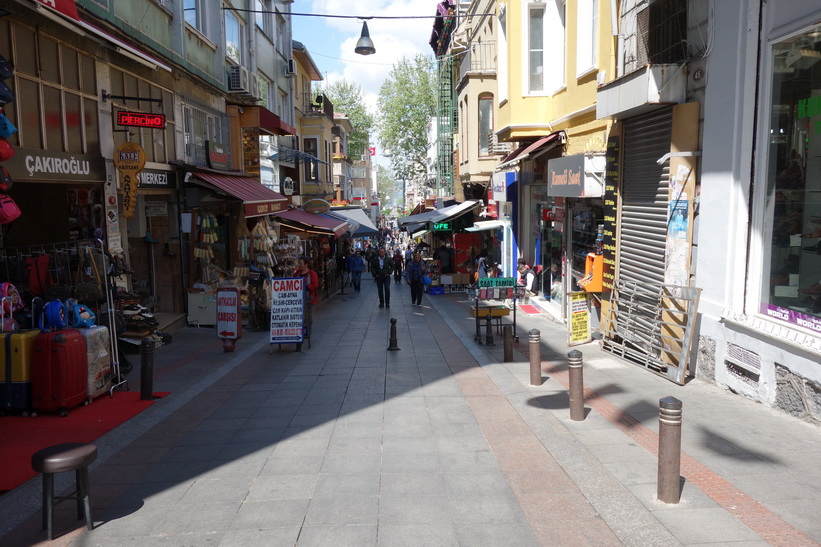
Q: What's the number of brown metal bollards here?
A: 4